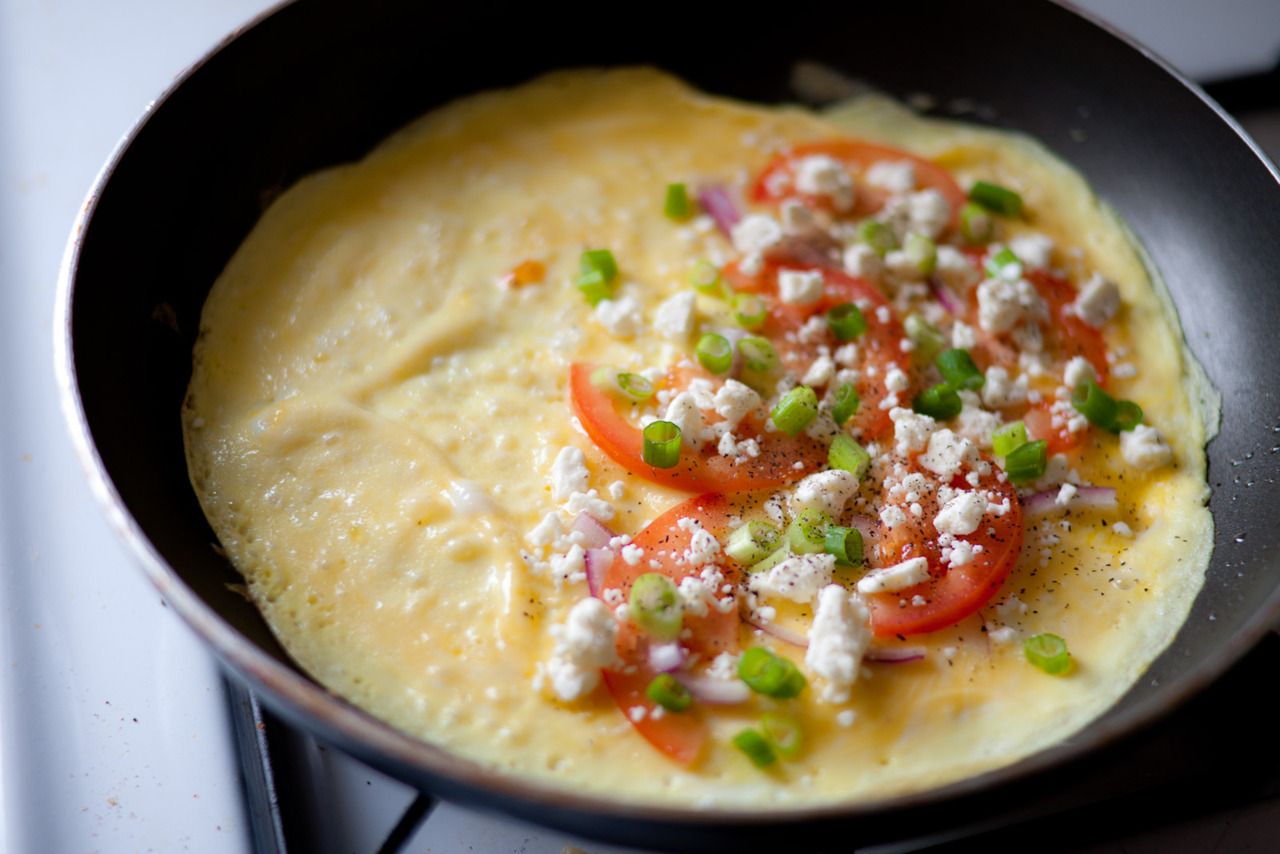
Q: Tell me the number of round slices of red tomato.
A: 6